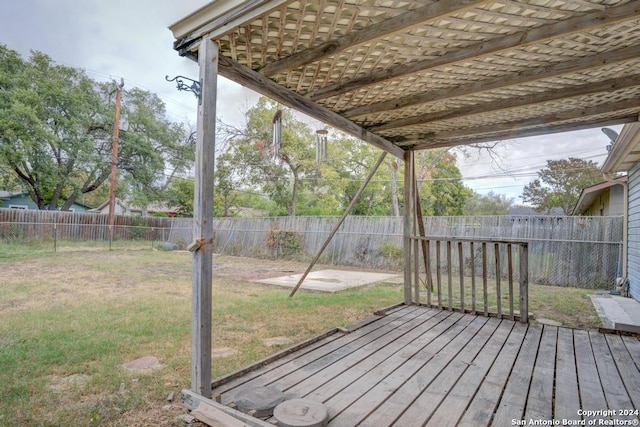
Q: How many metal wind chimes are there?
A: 2